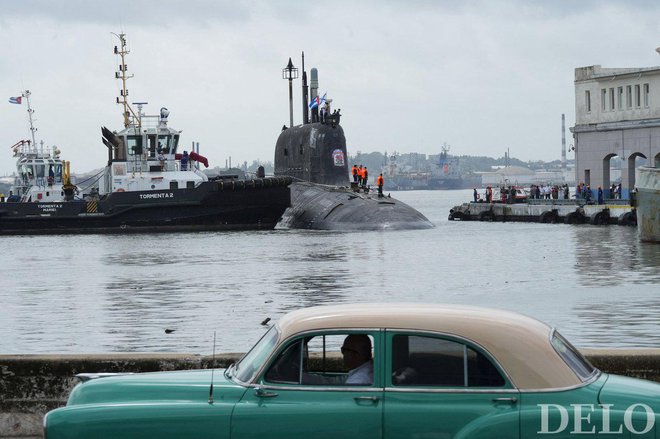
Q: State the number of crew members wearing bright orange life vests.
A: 4